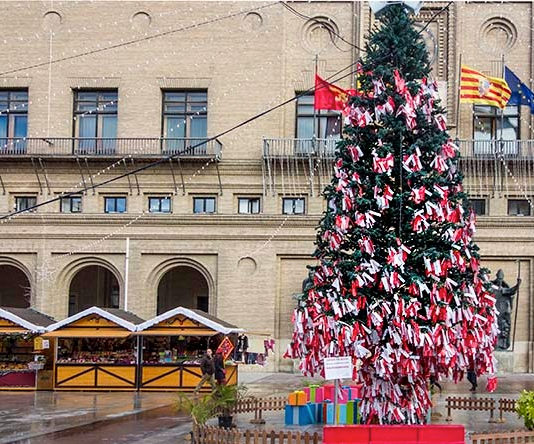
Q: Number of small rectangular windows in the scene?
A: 9